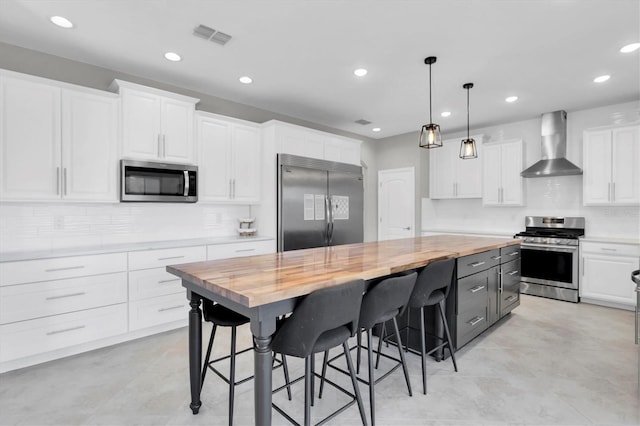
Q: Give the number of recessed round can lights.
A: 9